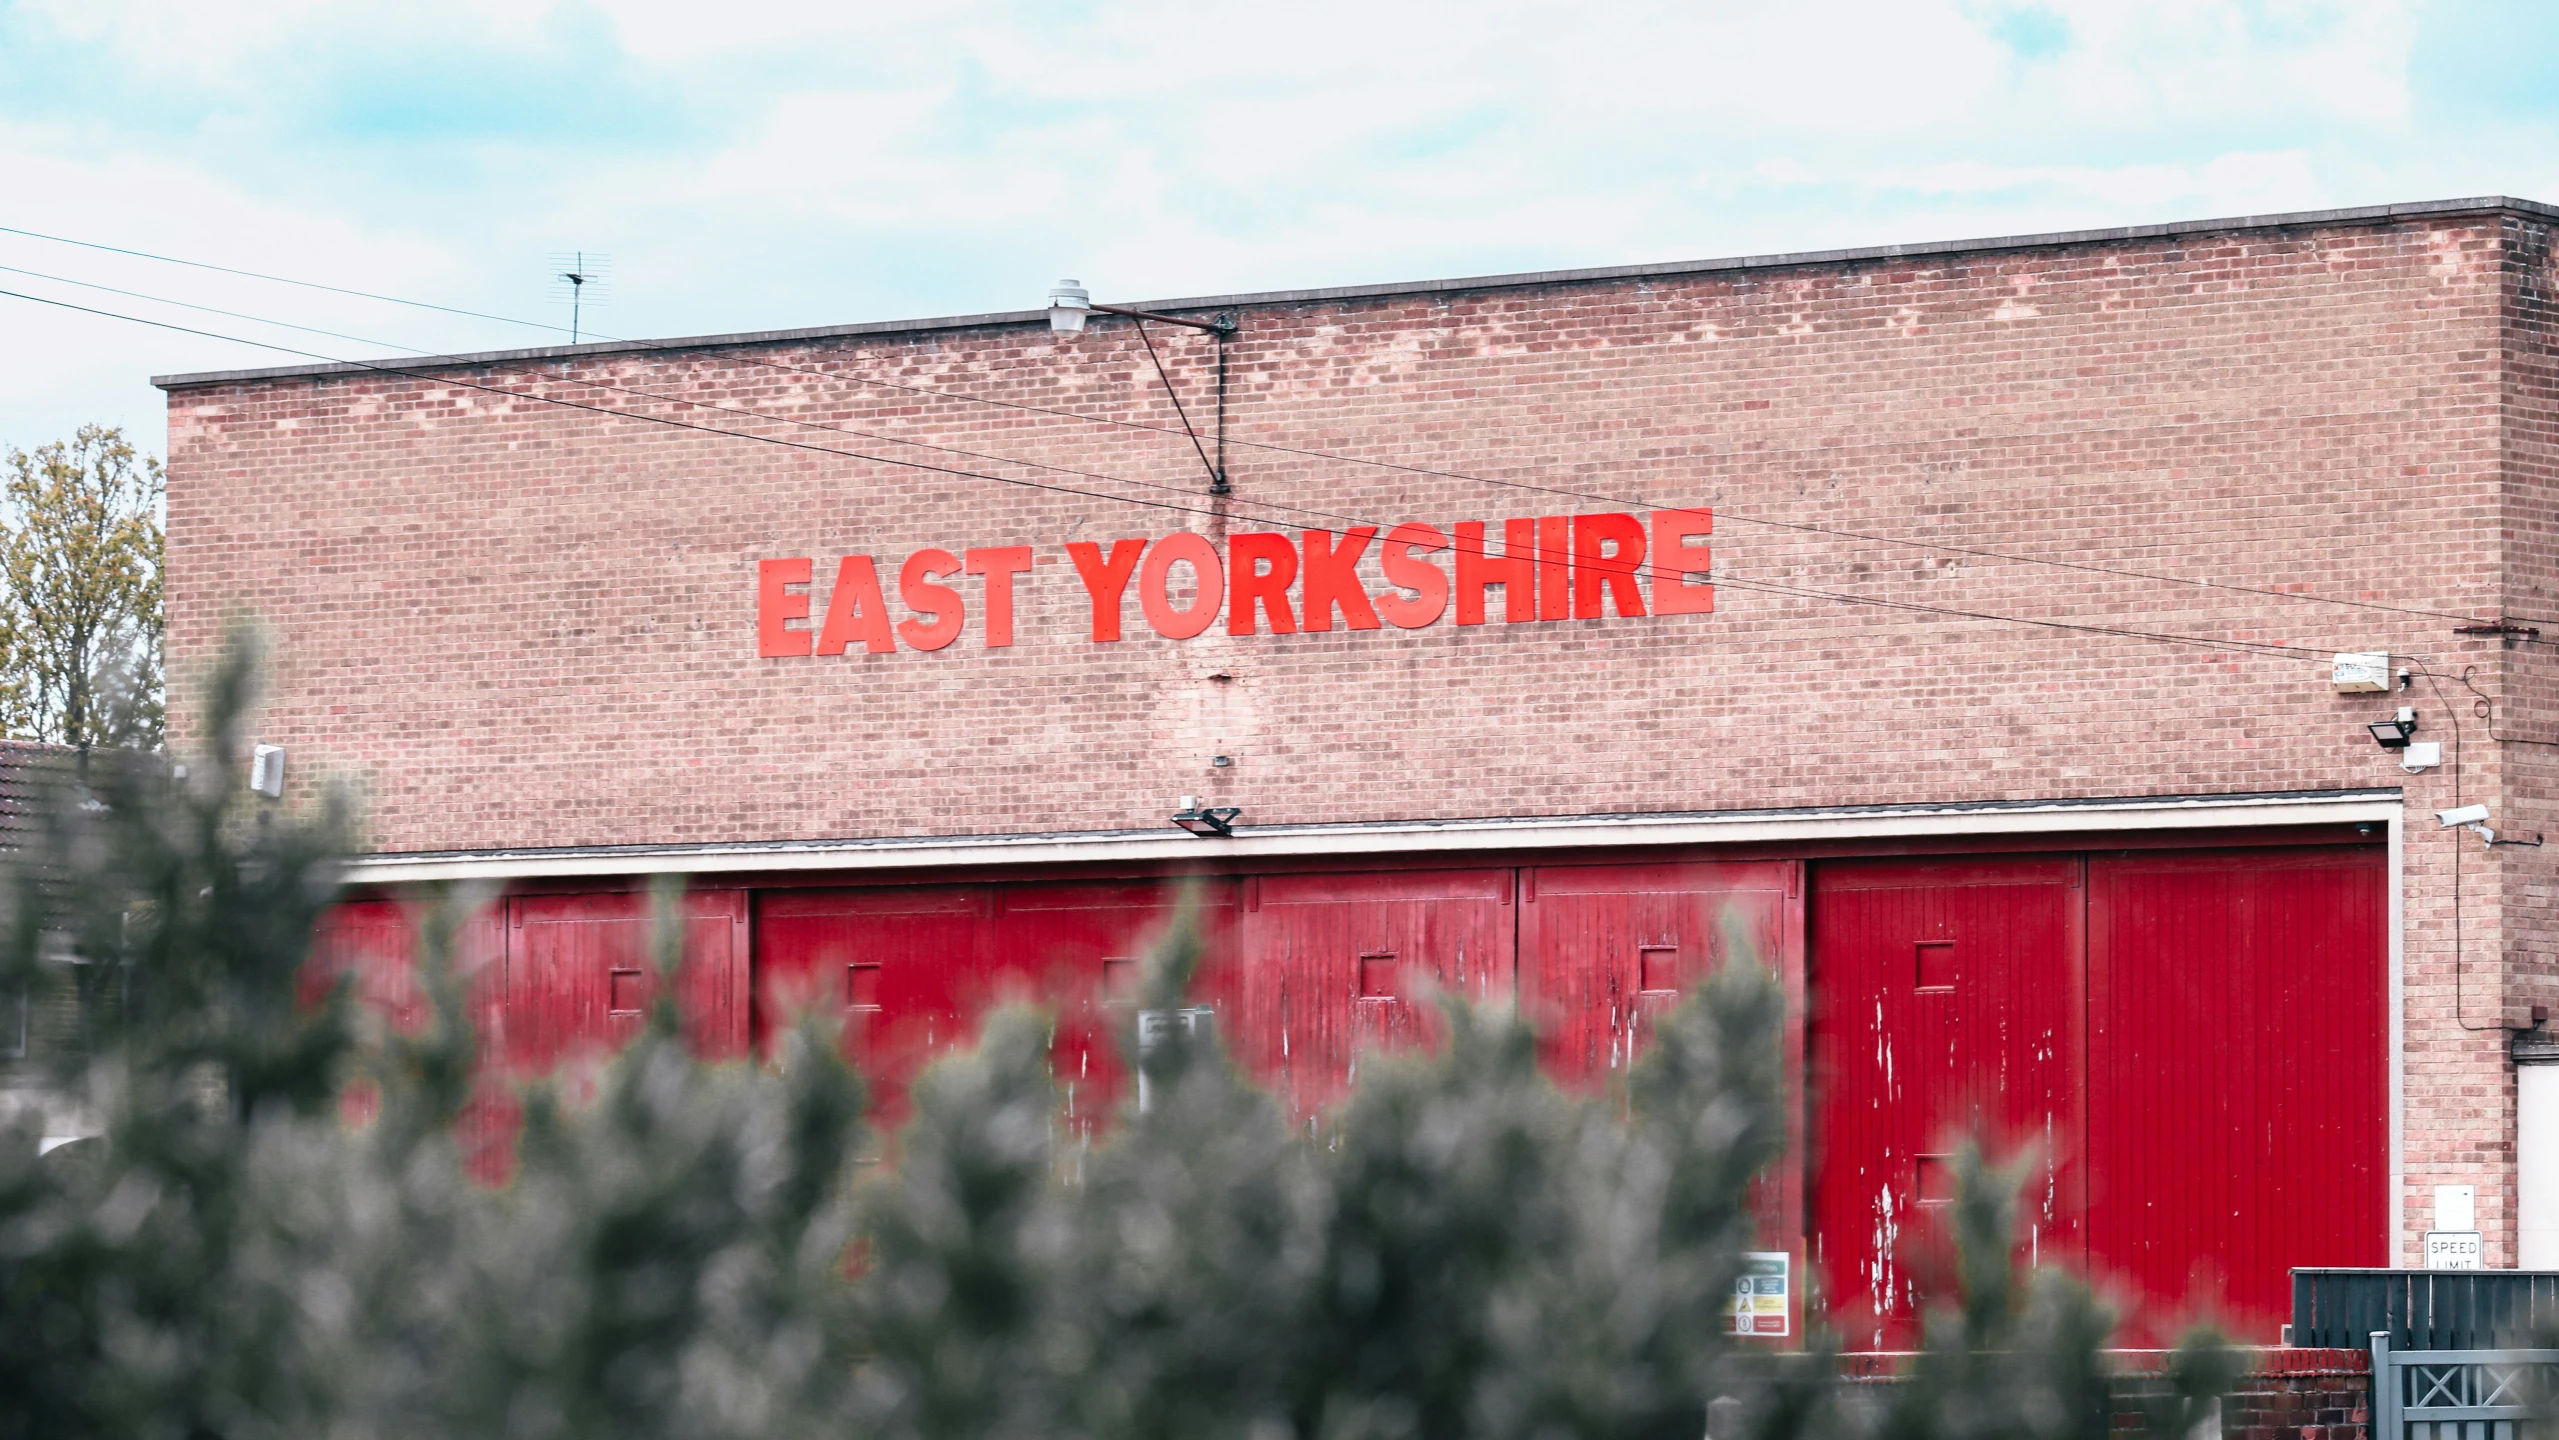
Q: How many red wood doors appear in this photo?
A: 8